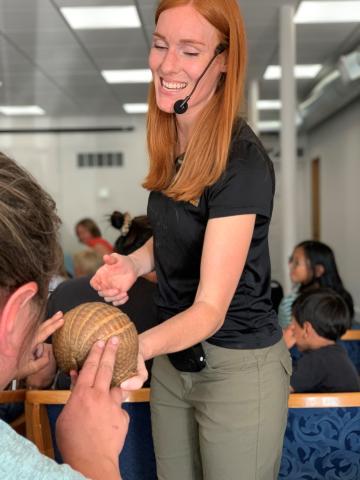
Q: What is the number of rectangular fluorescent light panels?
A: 8